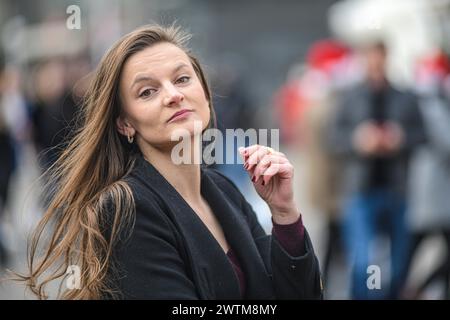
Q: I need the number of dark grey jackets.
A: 1